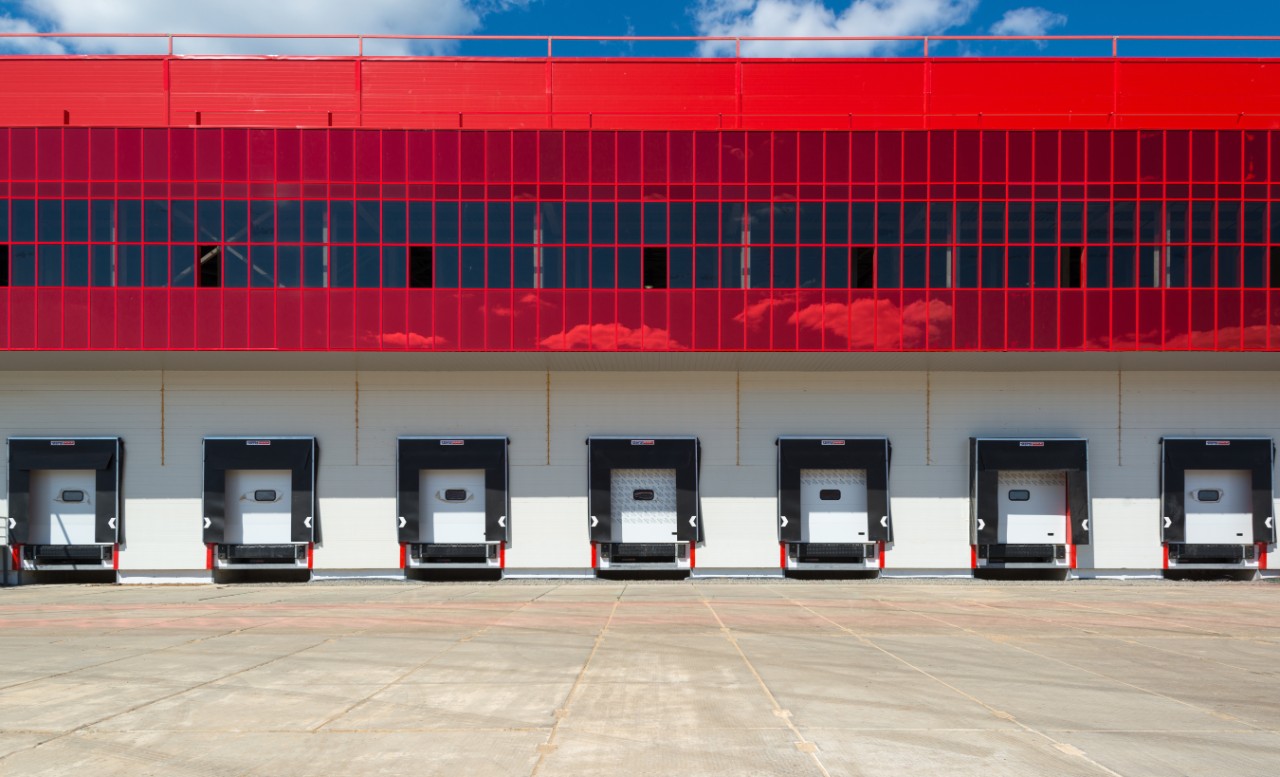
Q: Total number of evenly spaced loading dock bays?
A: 7